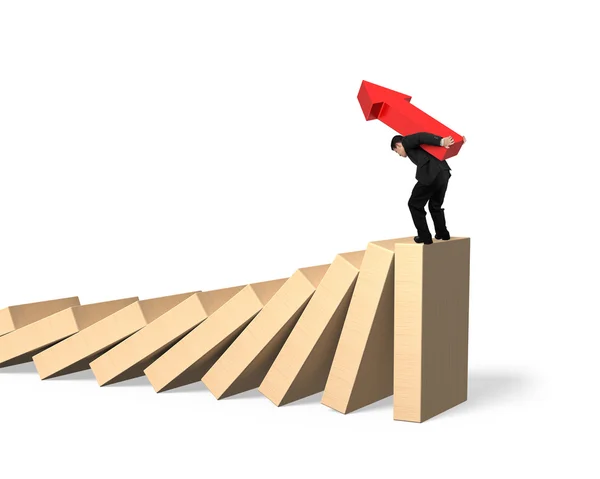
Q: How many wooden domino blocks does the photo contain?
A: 9